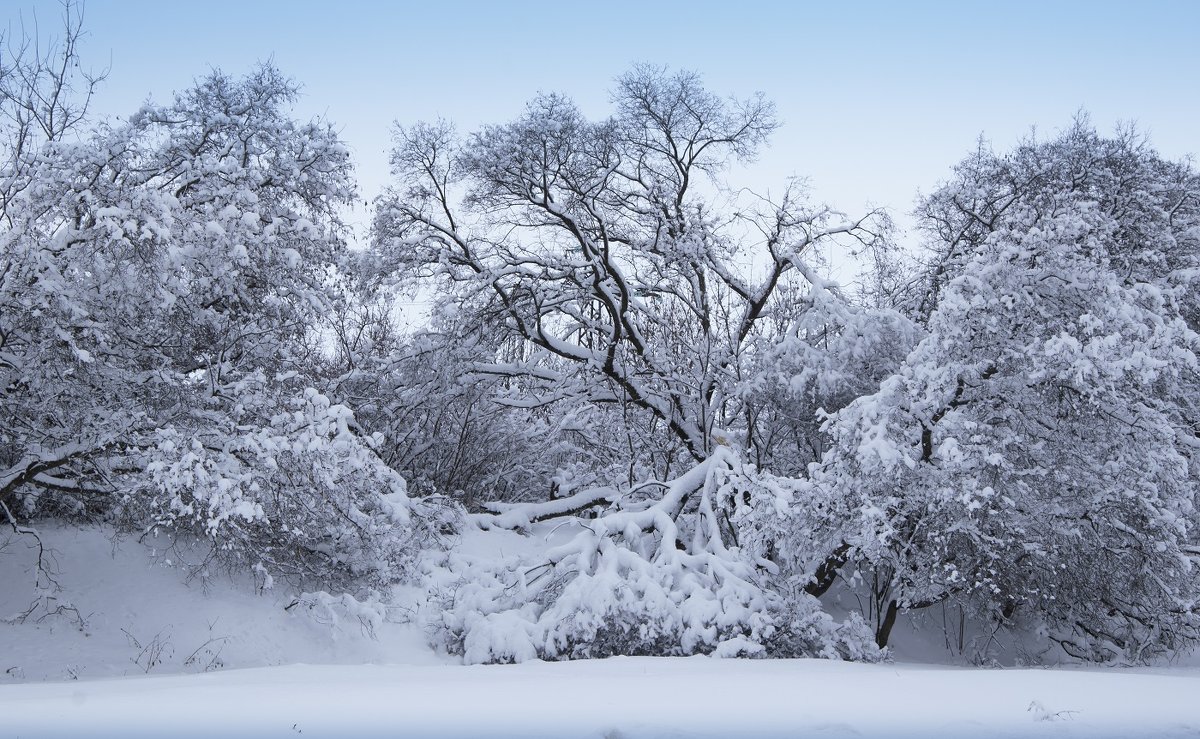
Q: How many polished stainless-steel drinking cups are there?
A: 0